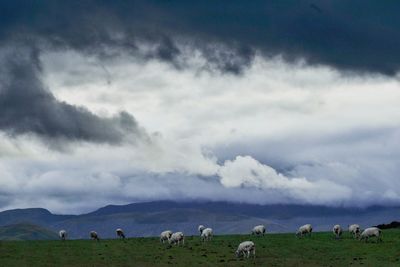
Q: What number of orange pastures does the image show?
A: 0